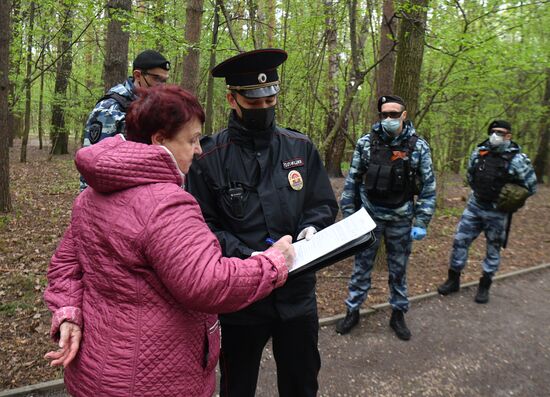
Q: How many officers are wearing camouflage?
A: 3